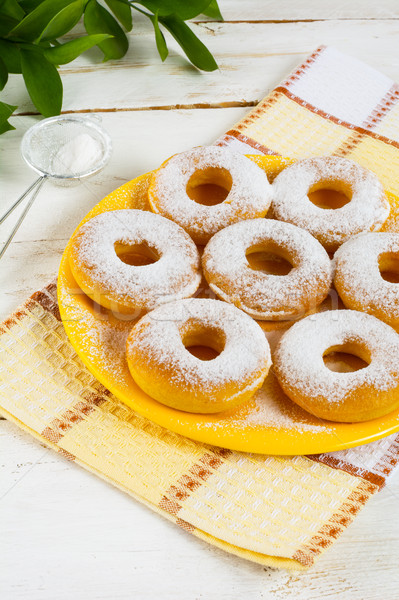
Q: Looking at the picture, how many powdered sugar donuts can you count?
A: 7